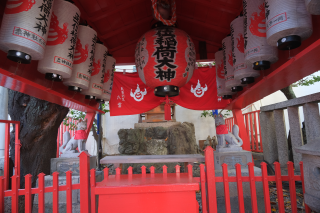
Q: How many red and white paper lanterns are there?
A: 11